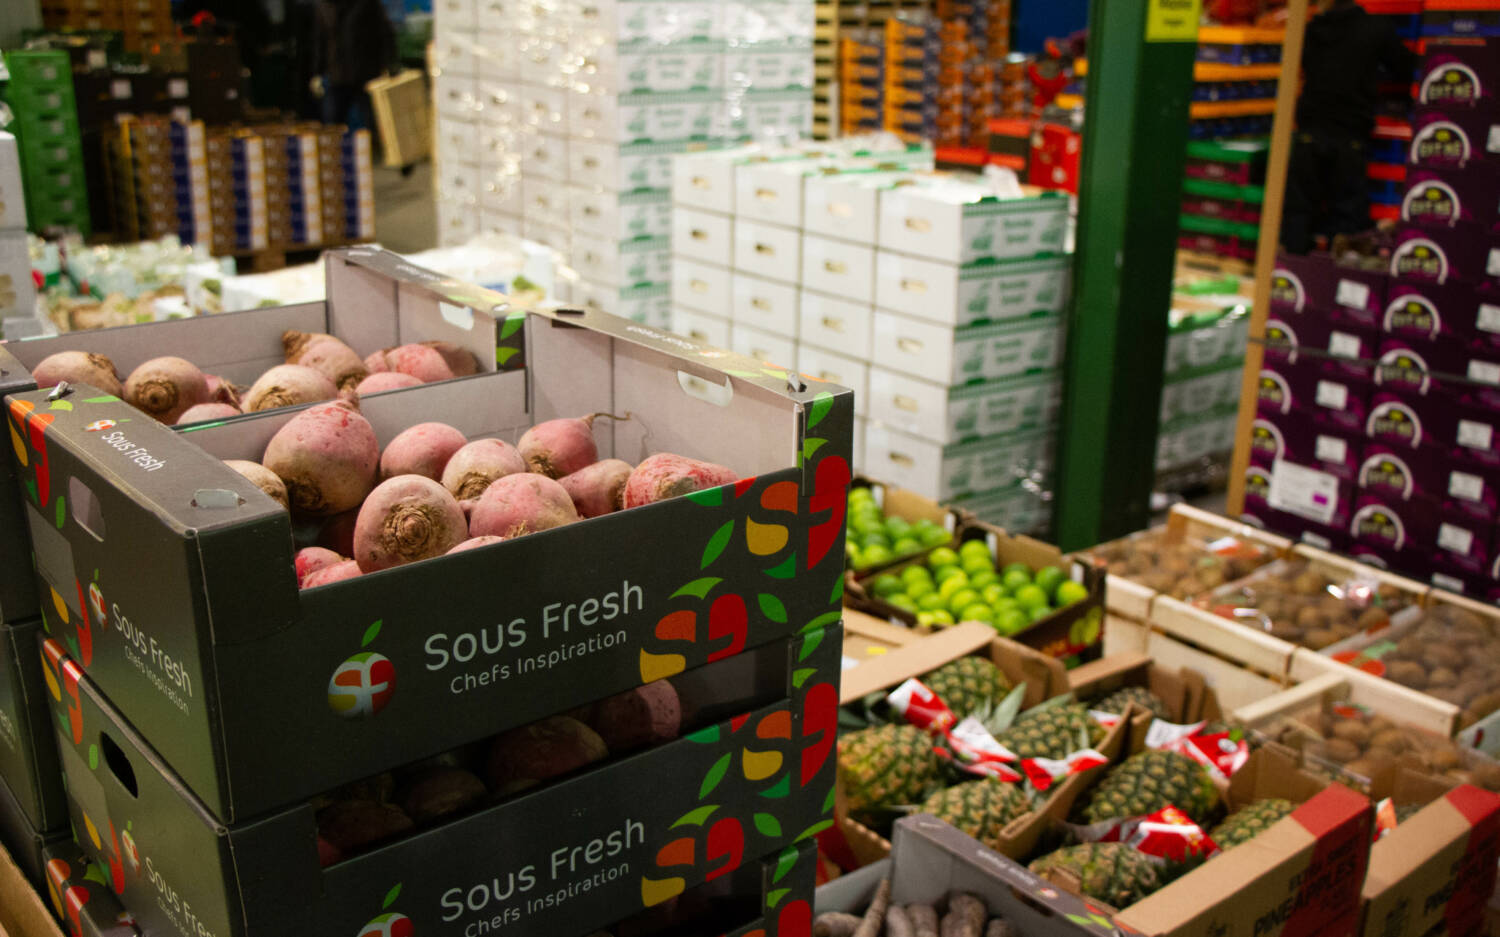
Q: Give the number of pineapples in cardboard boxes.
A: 8